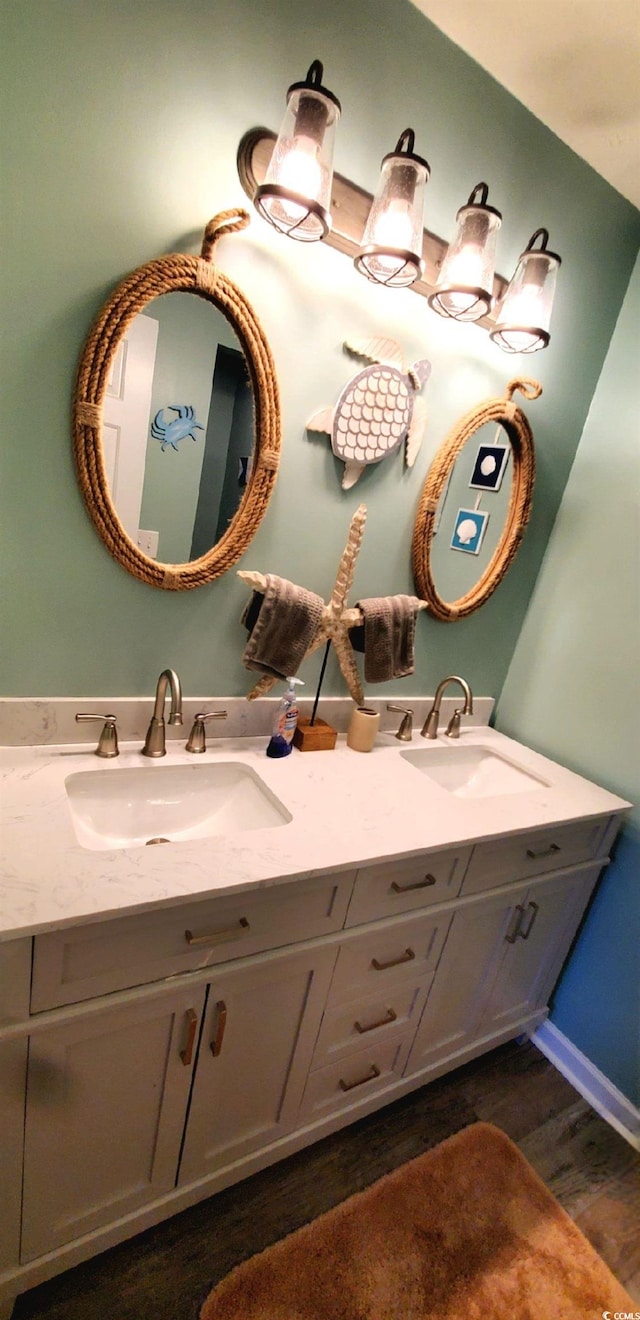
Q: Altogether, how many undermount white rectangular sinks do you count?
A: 2